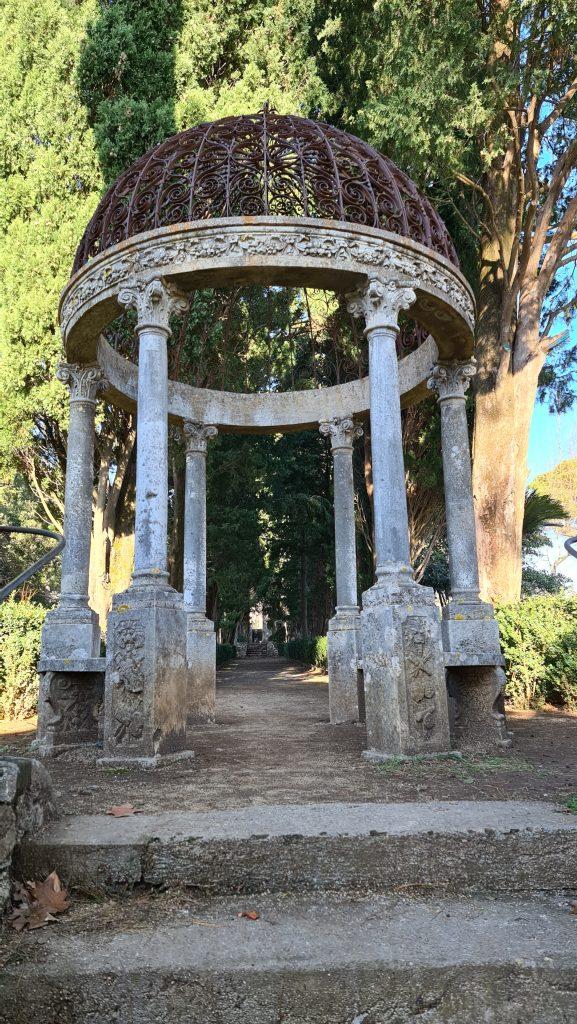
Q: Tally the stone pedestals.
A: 6